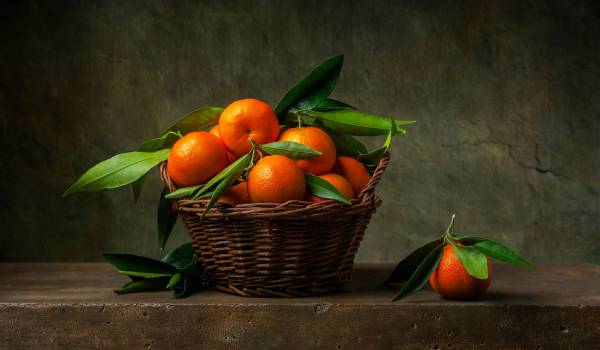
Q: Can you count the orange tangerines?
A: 9